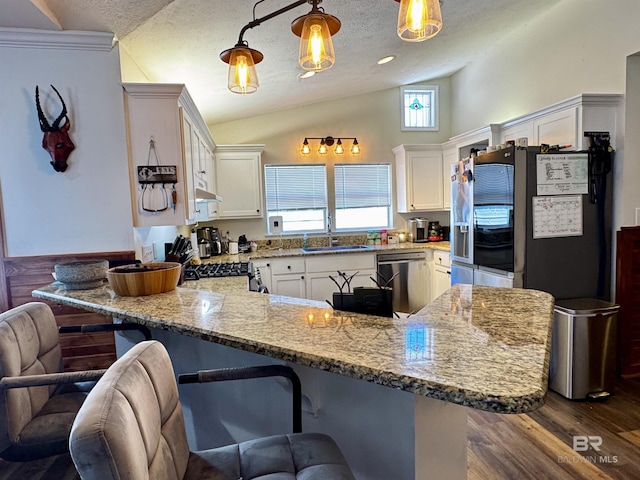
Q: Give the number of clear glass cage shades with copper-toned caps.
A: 3